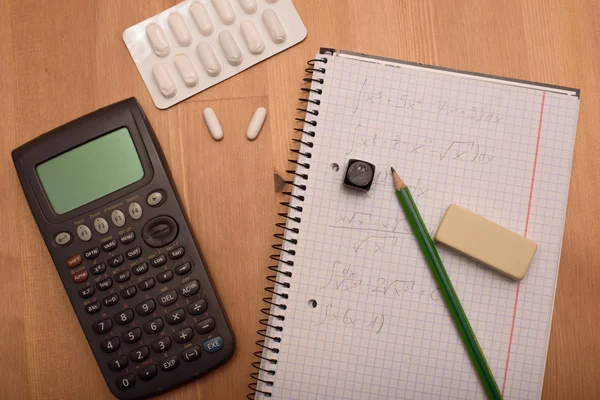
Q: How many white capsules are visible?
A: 14